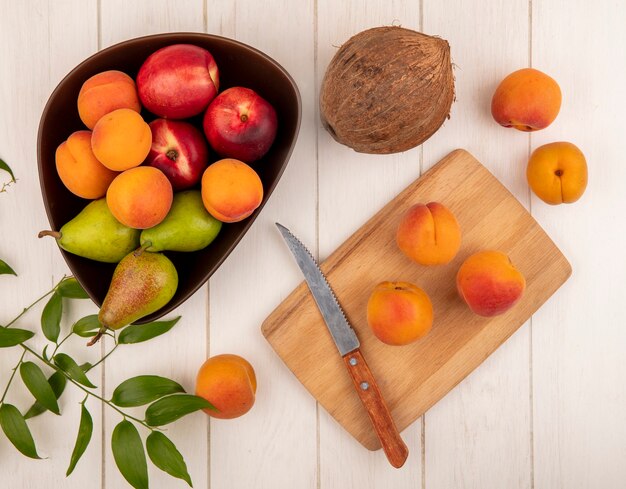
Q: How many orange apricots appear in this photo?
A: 11